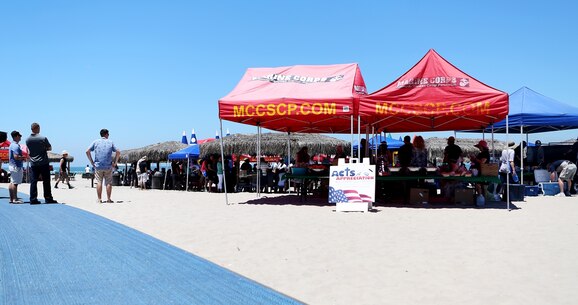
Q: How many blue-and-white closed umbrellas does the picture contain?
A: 4